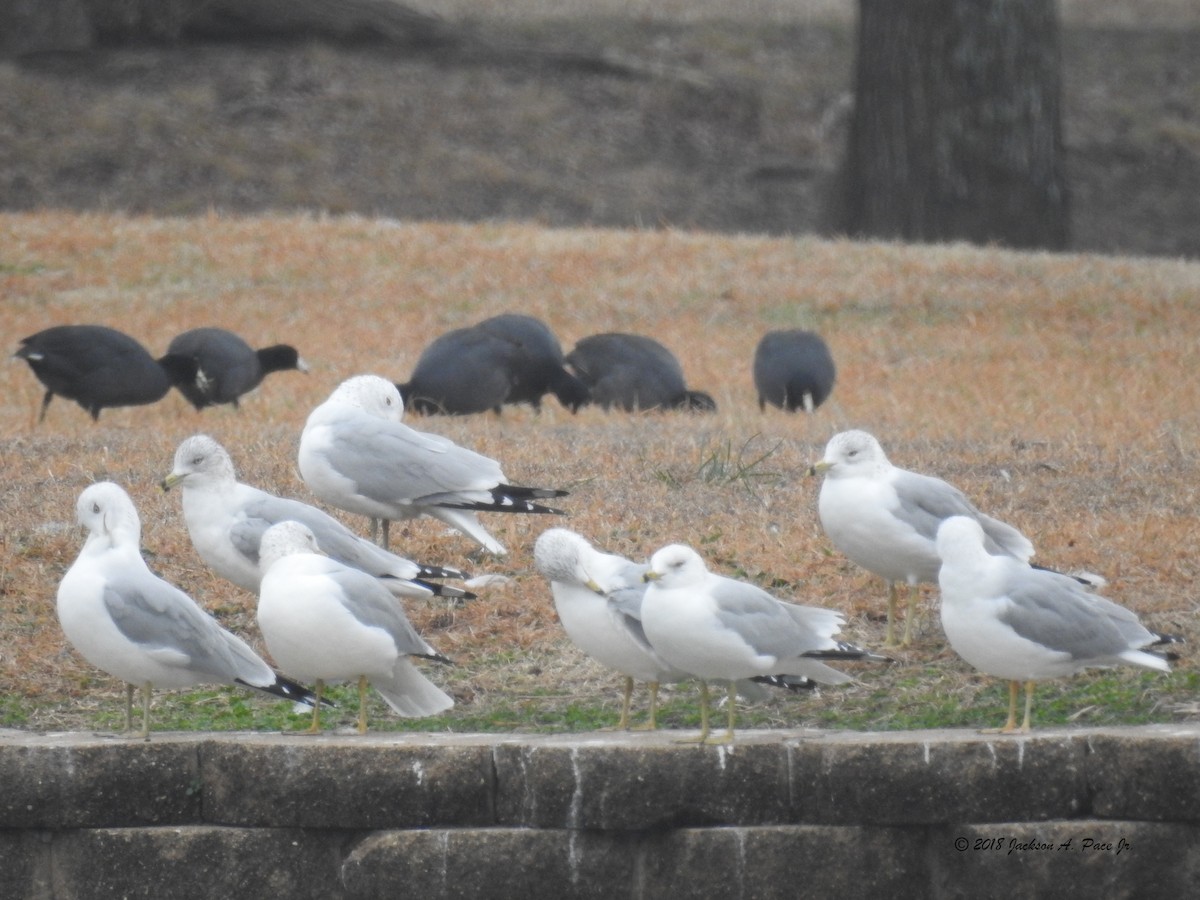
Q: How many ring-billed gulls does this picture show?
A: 8